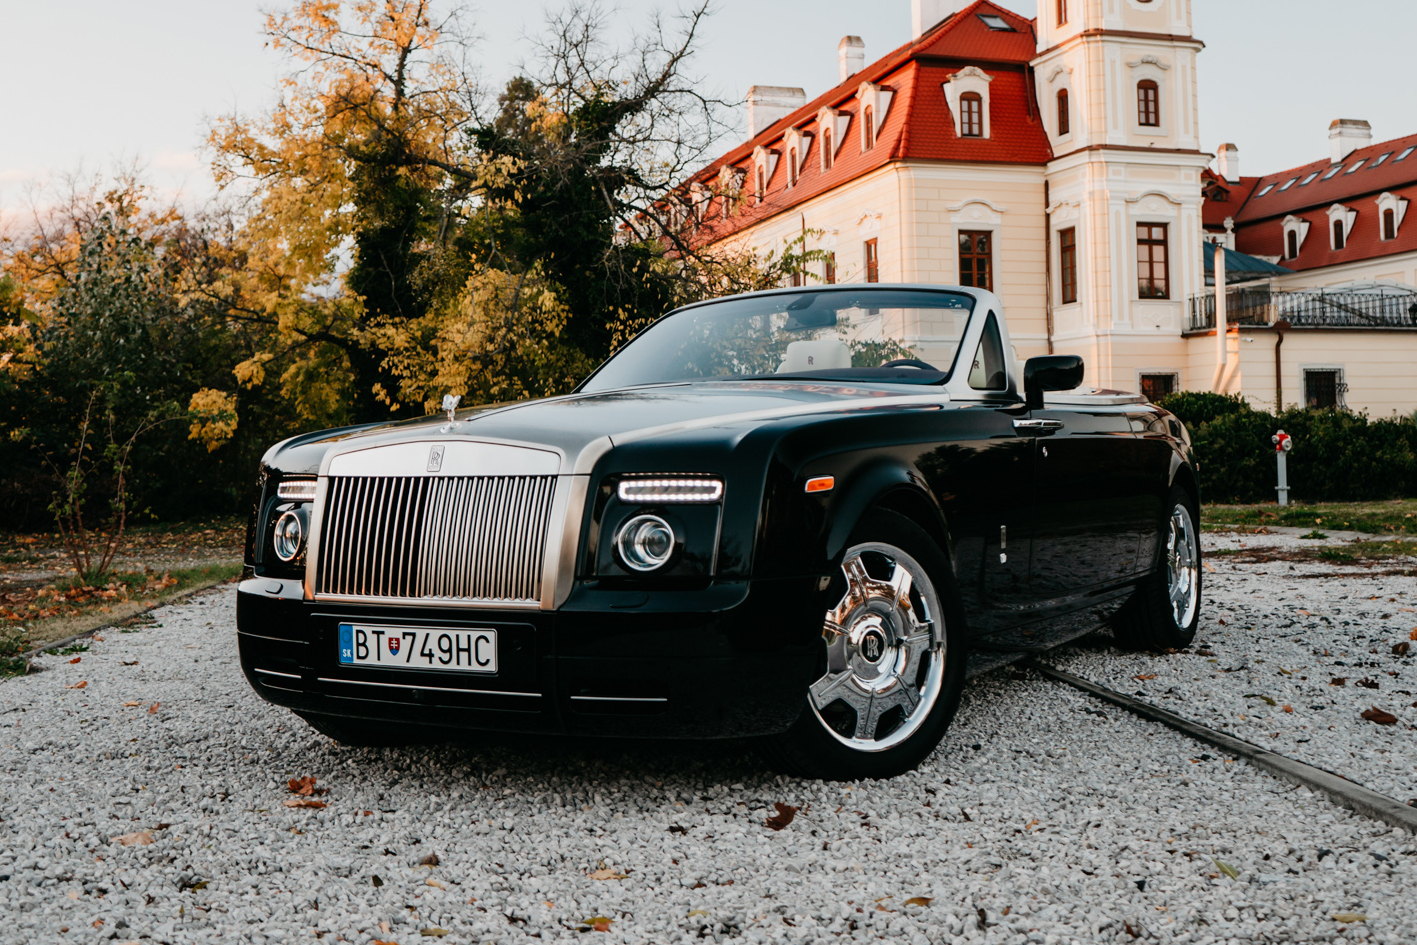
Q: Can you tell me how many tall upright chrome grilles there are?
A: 1